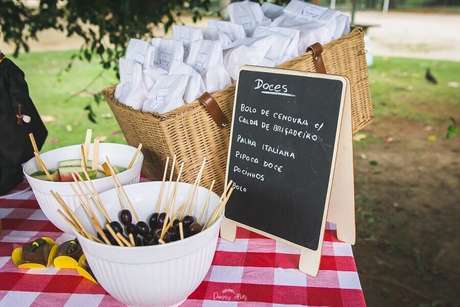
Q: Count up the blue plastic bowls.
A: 0